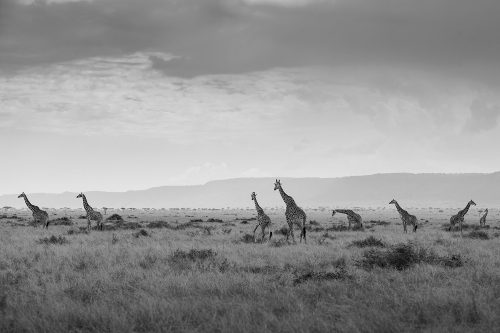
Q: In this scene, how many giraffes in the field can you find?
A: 8